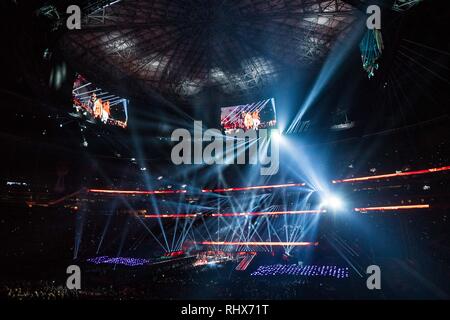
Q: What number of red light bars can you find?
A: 7